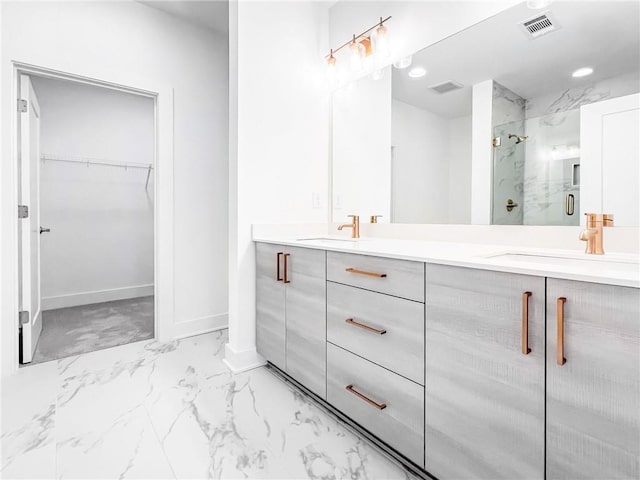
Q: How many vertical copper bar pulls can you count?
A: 4